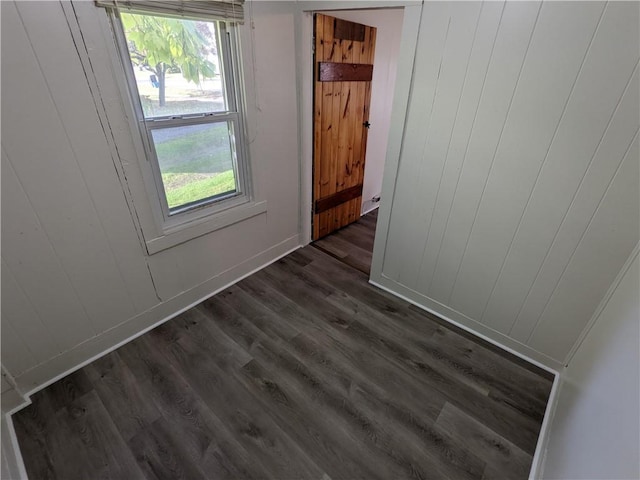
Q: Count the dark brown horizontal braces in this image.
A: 2